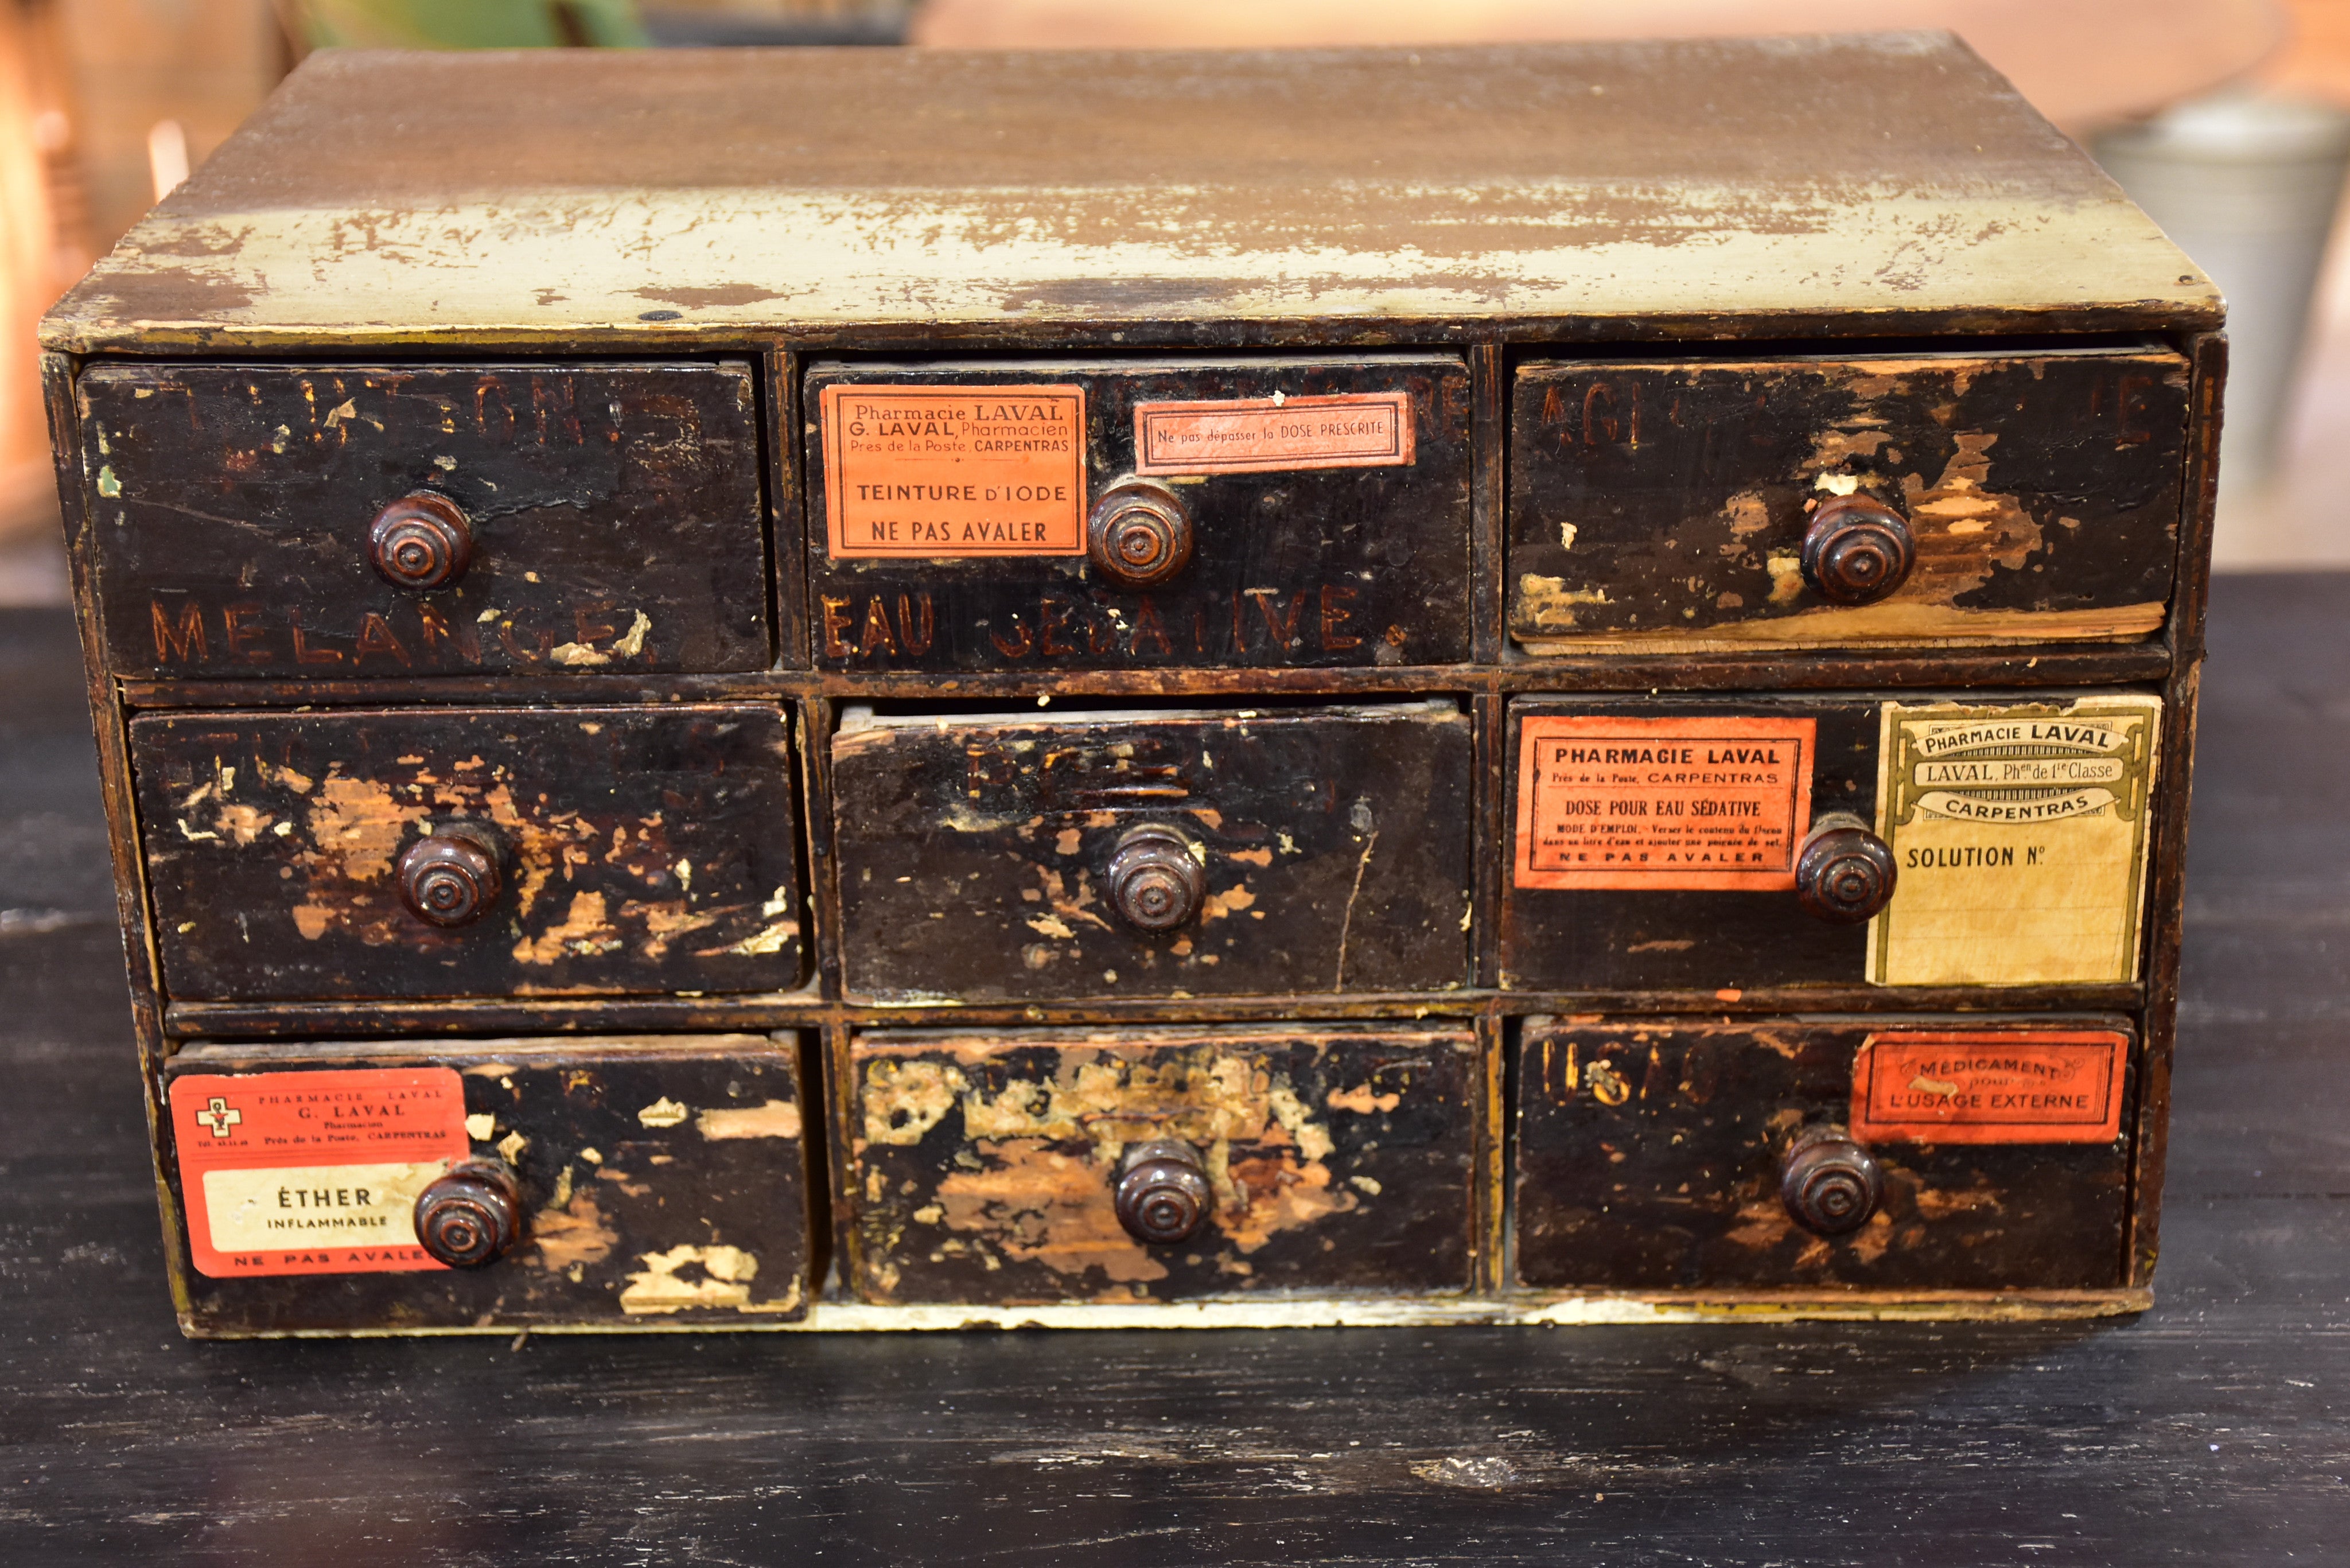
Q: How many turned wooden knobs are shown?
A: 9